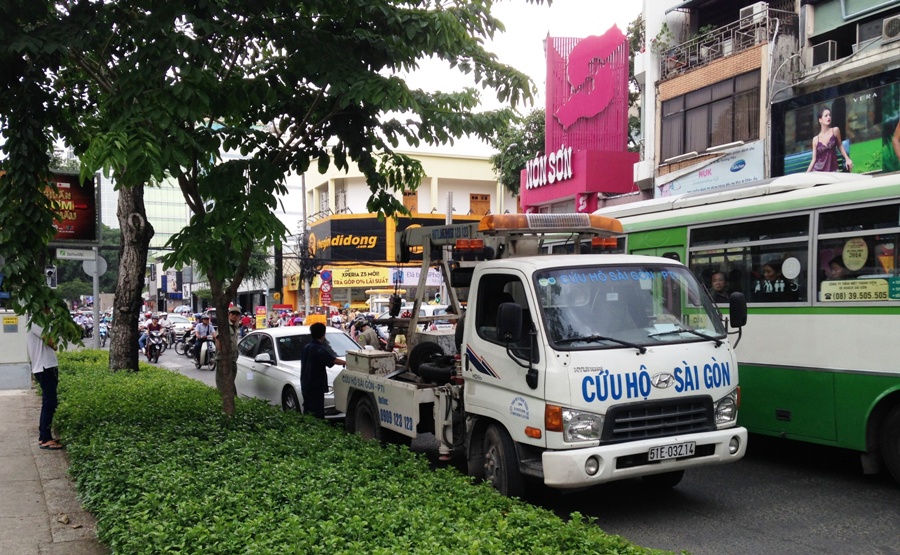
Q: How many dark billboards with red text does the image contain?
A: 1